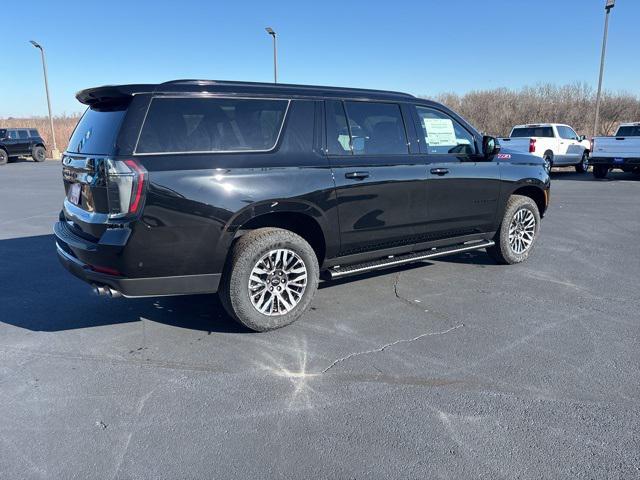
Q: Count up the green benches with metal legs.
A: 0